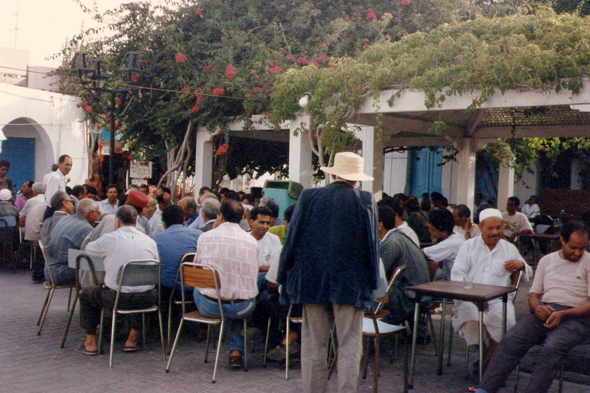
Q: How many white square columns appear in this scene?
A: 5